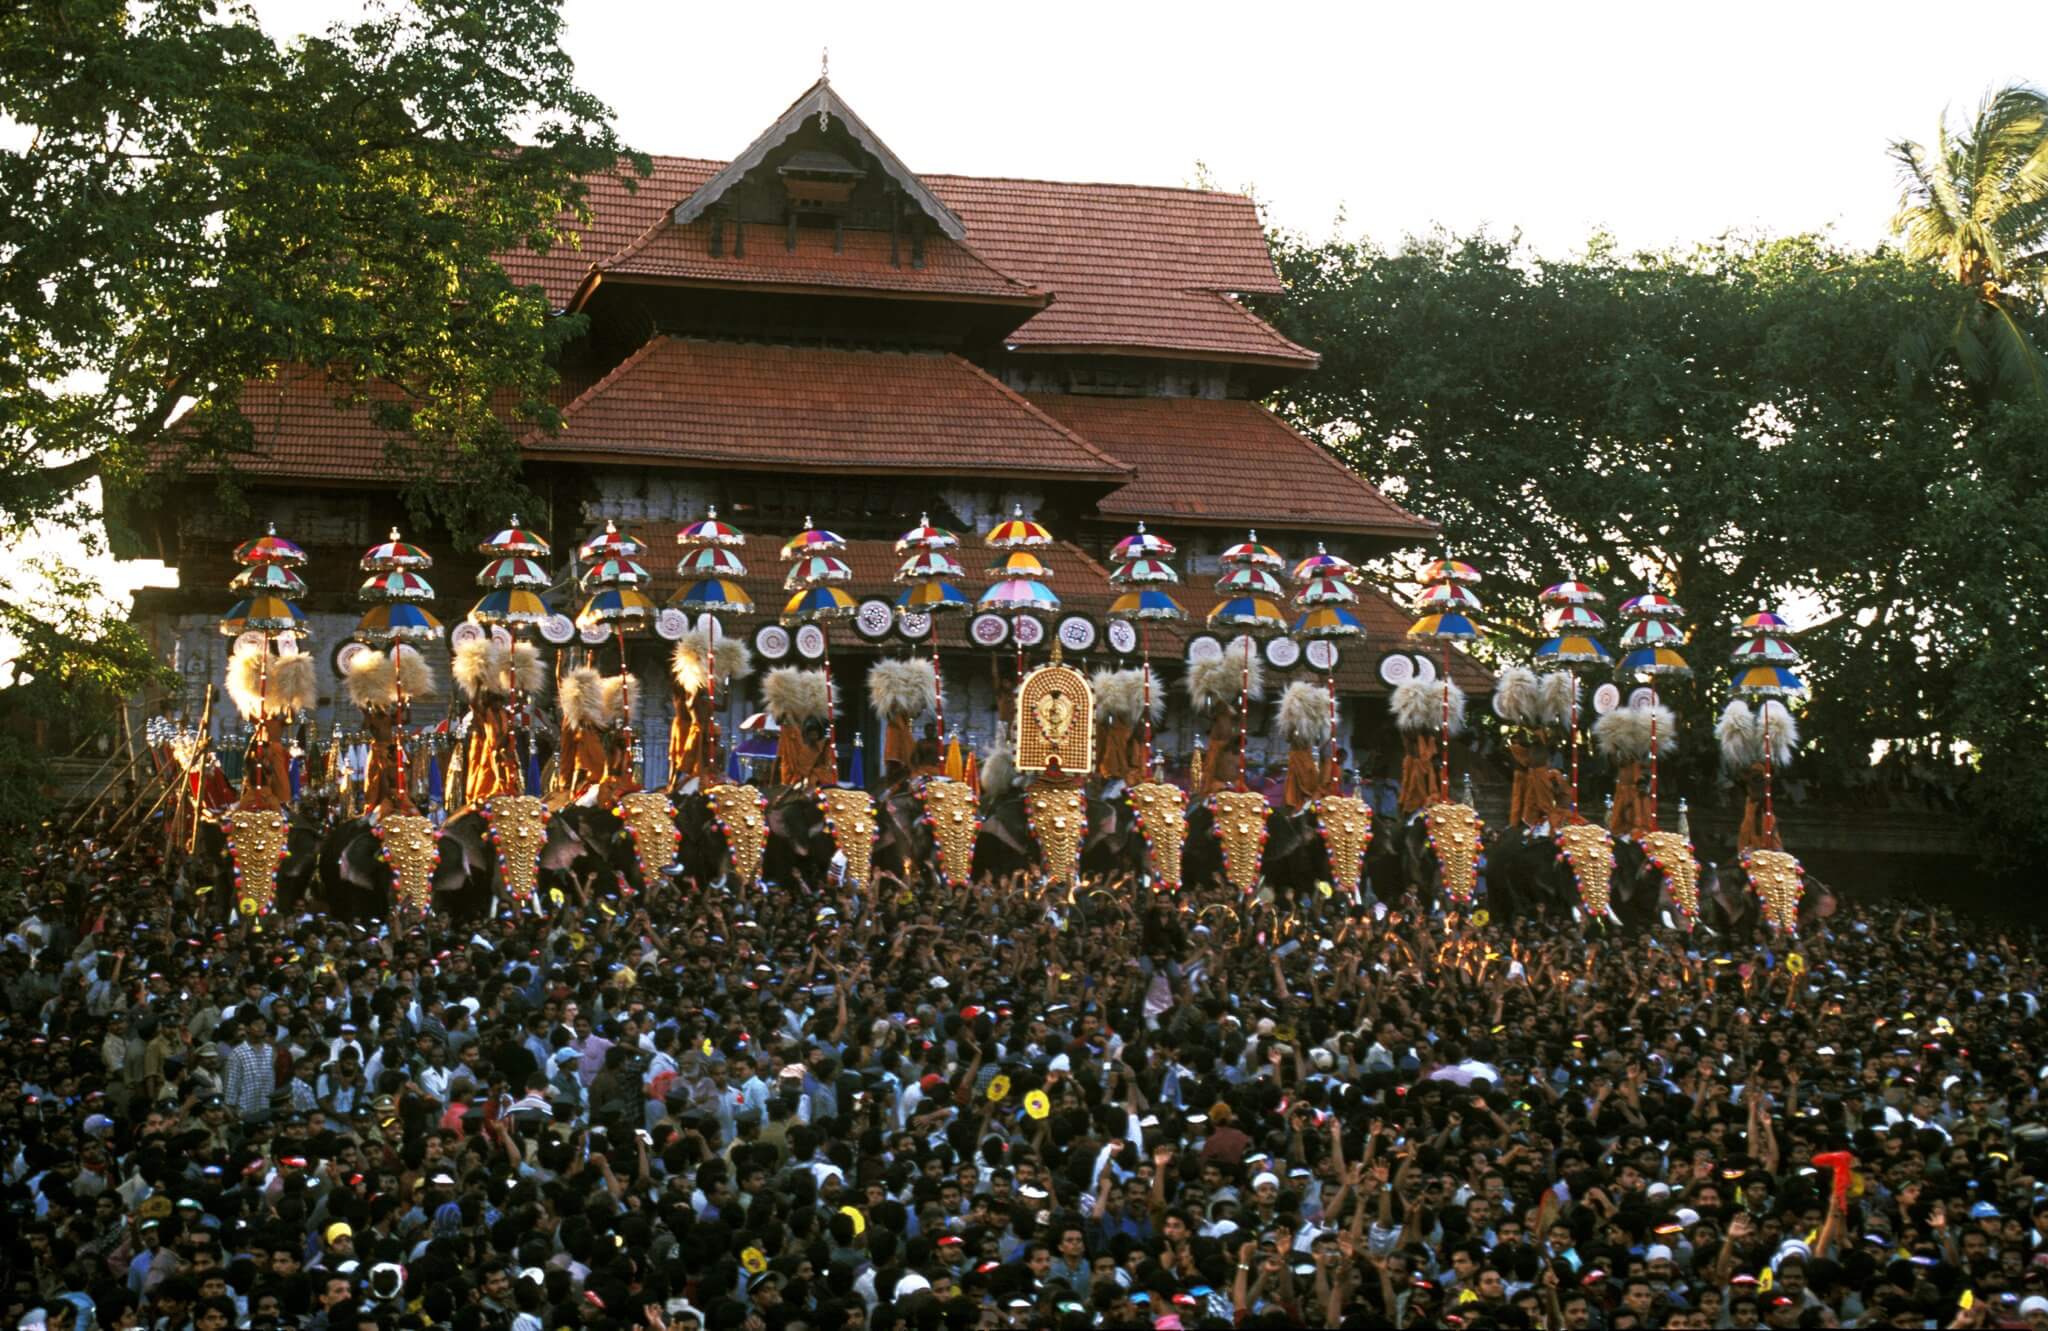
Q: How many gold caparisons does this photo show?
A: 15